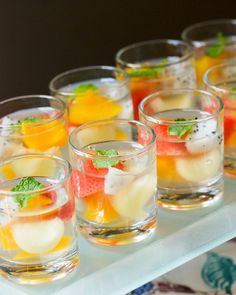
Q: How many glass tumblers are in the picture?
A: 8